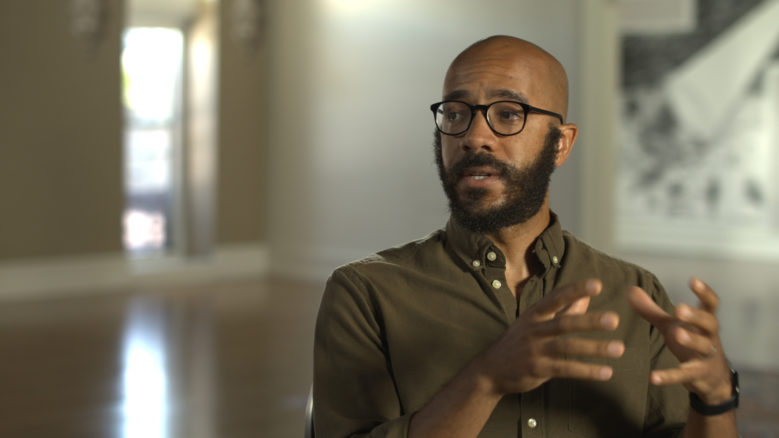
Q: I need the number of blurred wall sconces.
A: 2